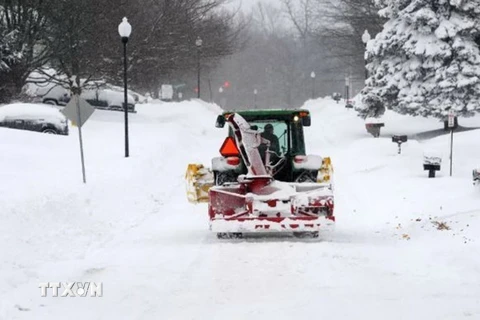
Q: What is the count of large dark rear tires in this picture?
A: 2